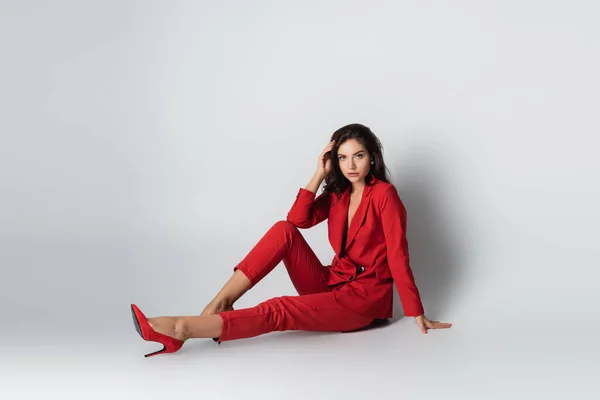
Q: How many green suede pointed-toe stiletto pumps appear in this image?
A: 0